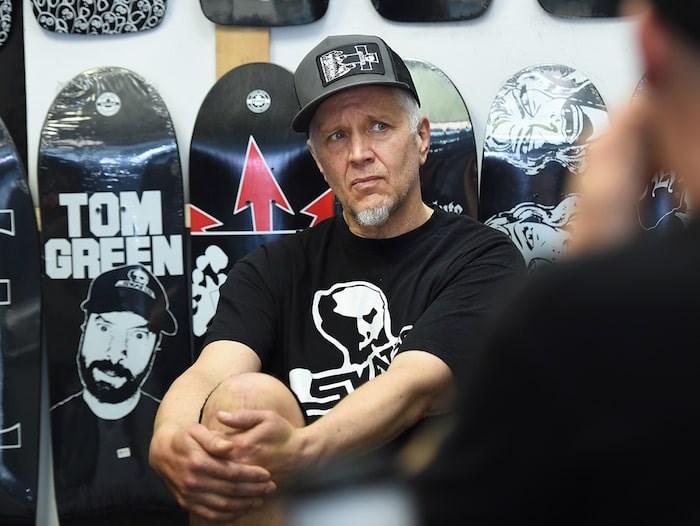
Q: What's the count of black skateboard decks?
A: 11